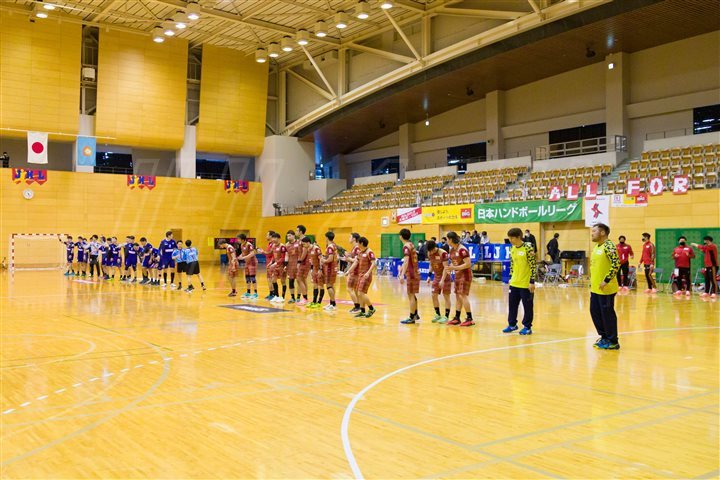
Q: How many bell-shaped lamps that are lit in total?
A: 14